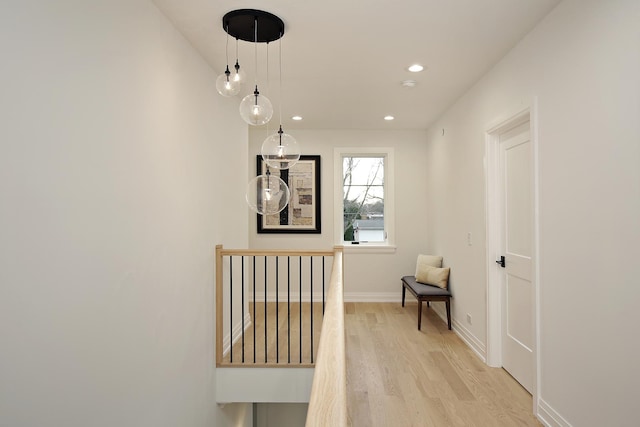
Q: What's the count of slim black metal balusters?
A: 9